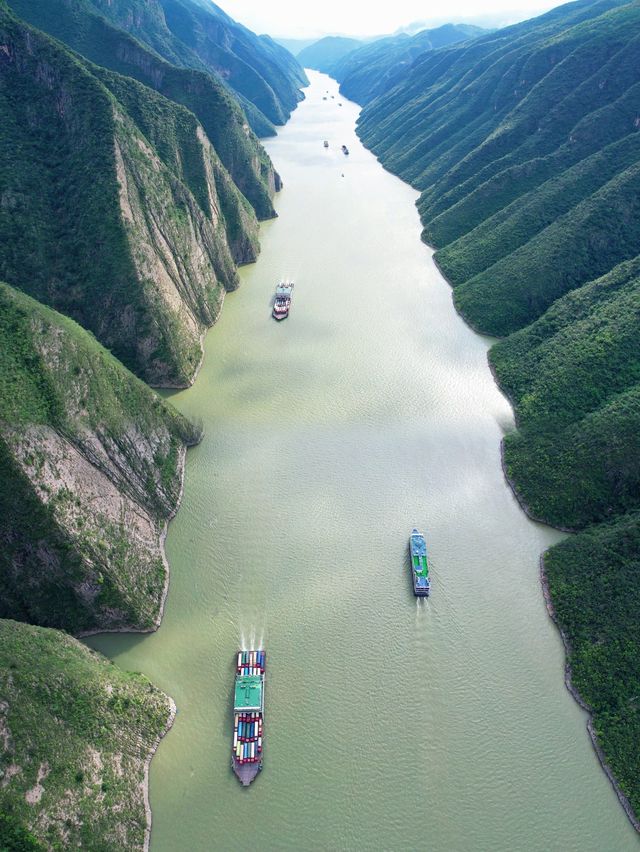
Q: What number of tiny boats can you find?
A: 7